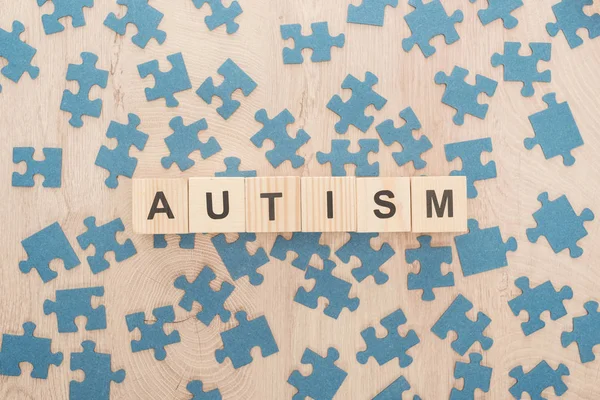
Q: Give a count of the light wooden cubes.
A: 6